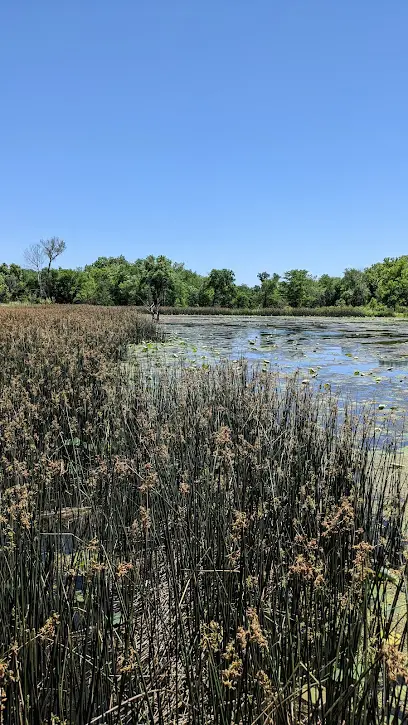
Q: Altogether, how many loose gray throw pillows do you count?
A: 0